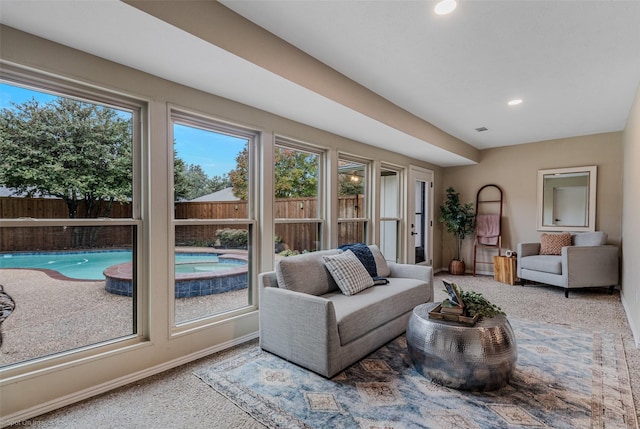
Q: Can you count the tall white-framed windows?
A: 5